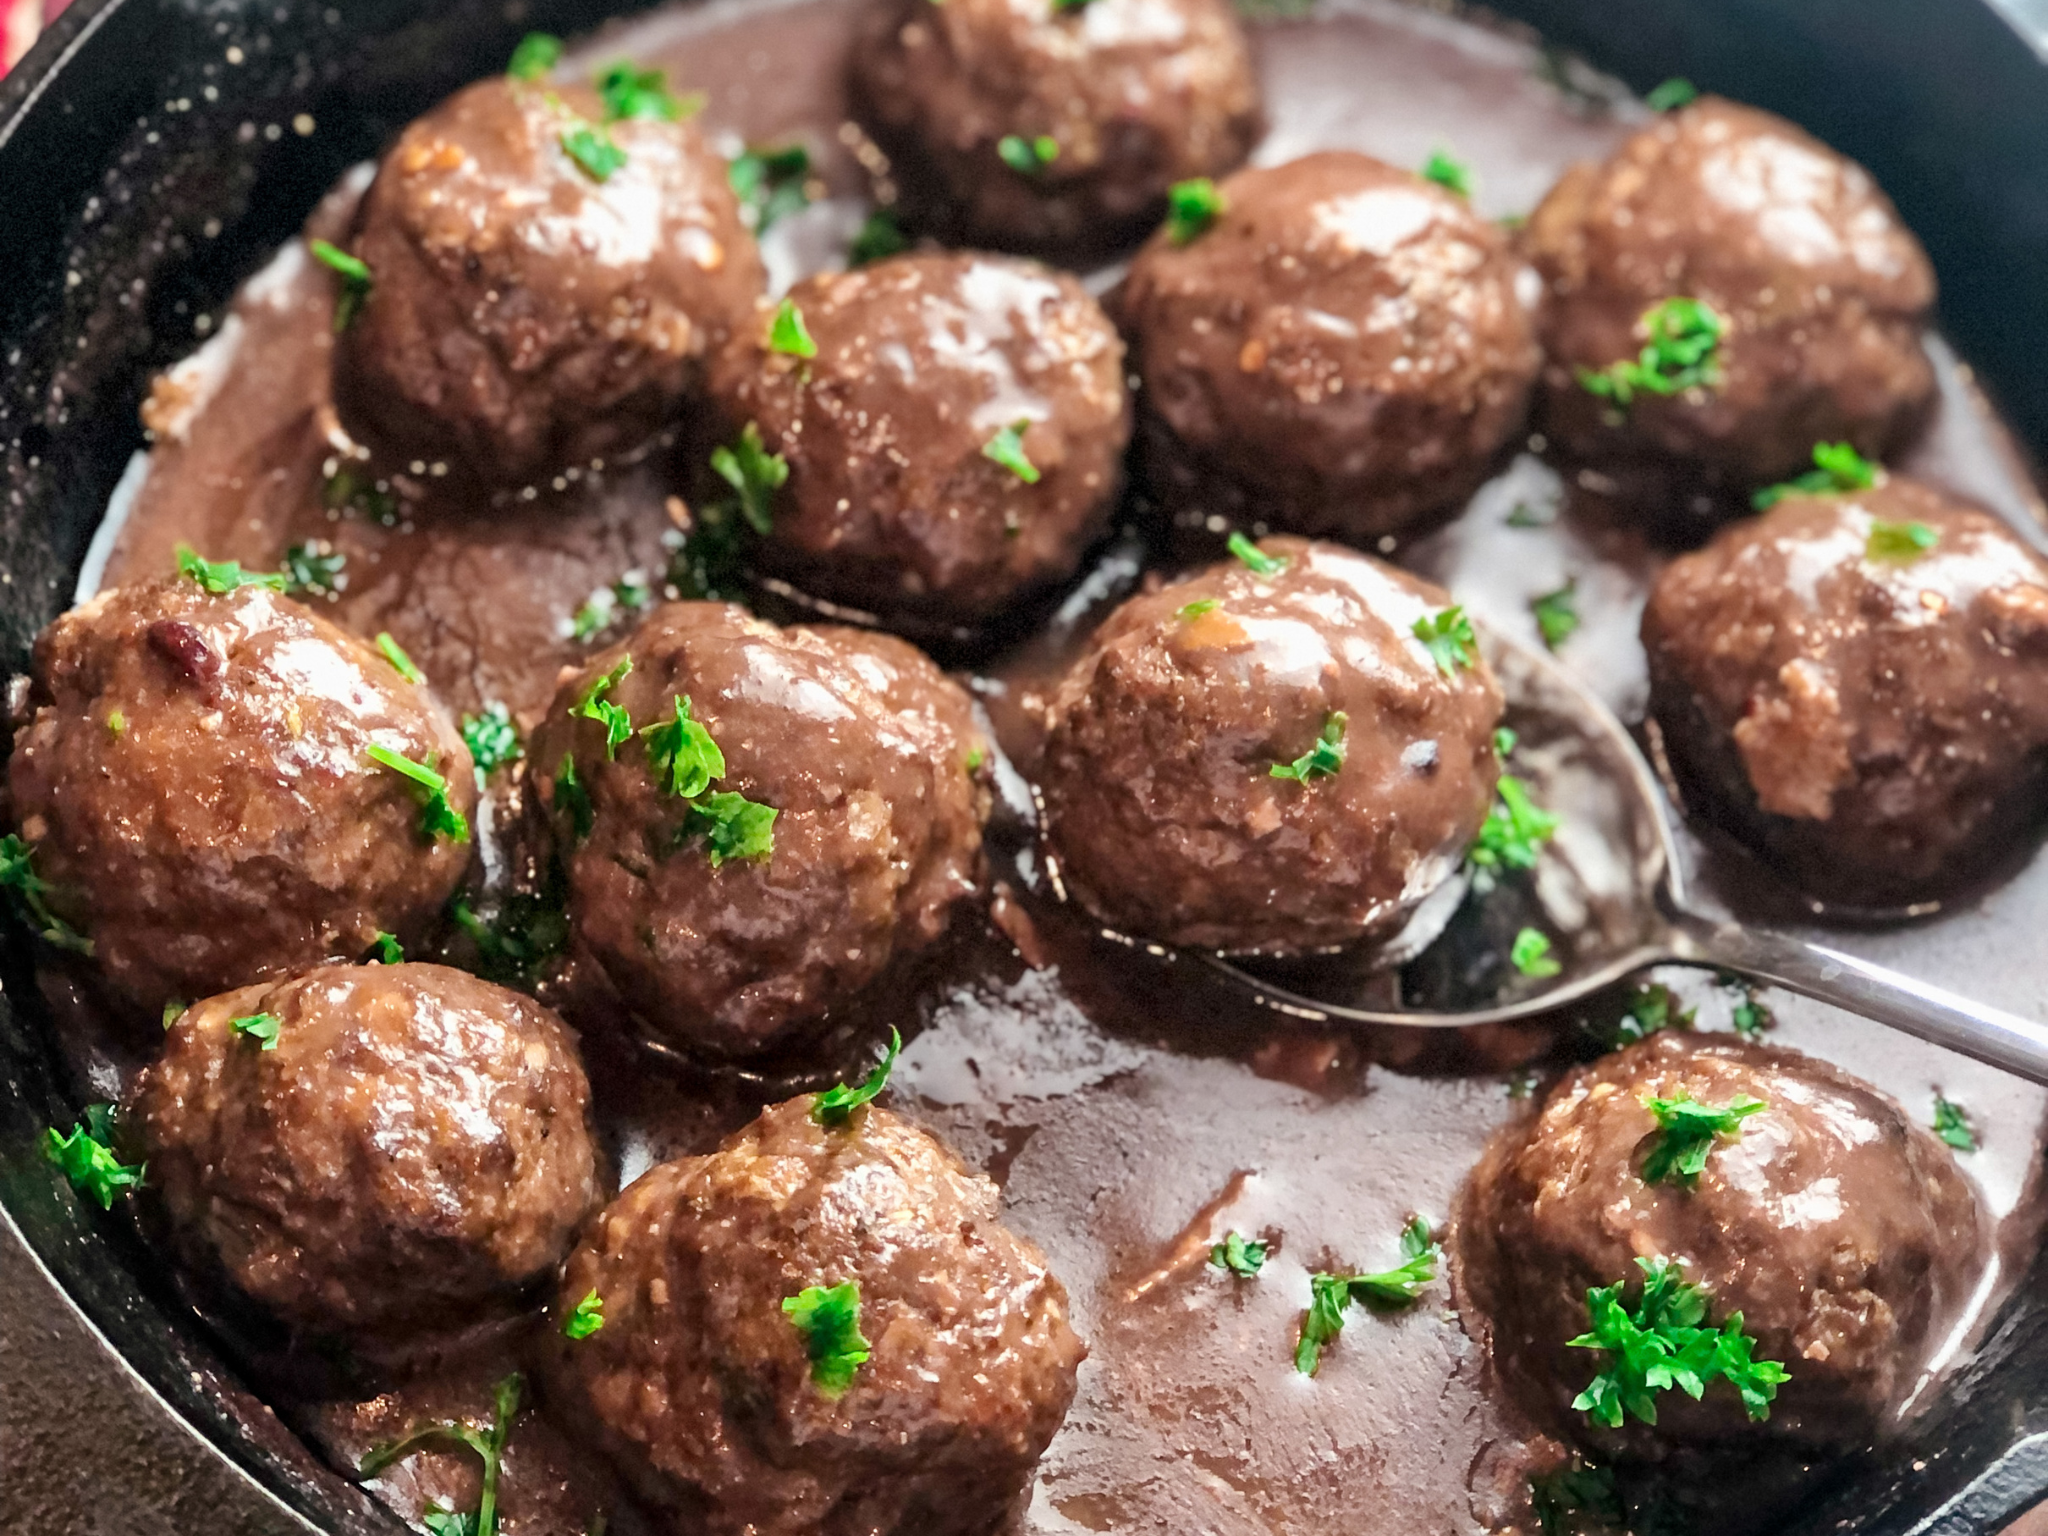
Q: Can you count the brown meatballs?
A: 12